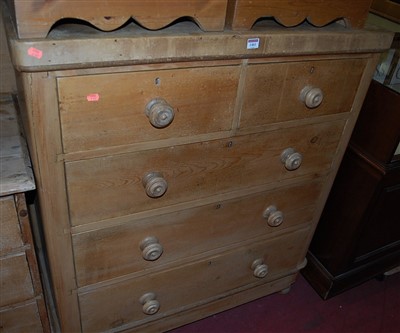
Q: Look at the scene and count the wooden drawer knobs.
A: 8